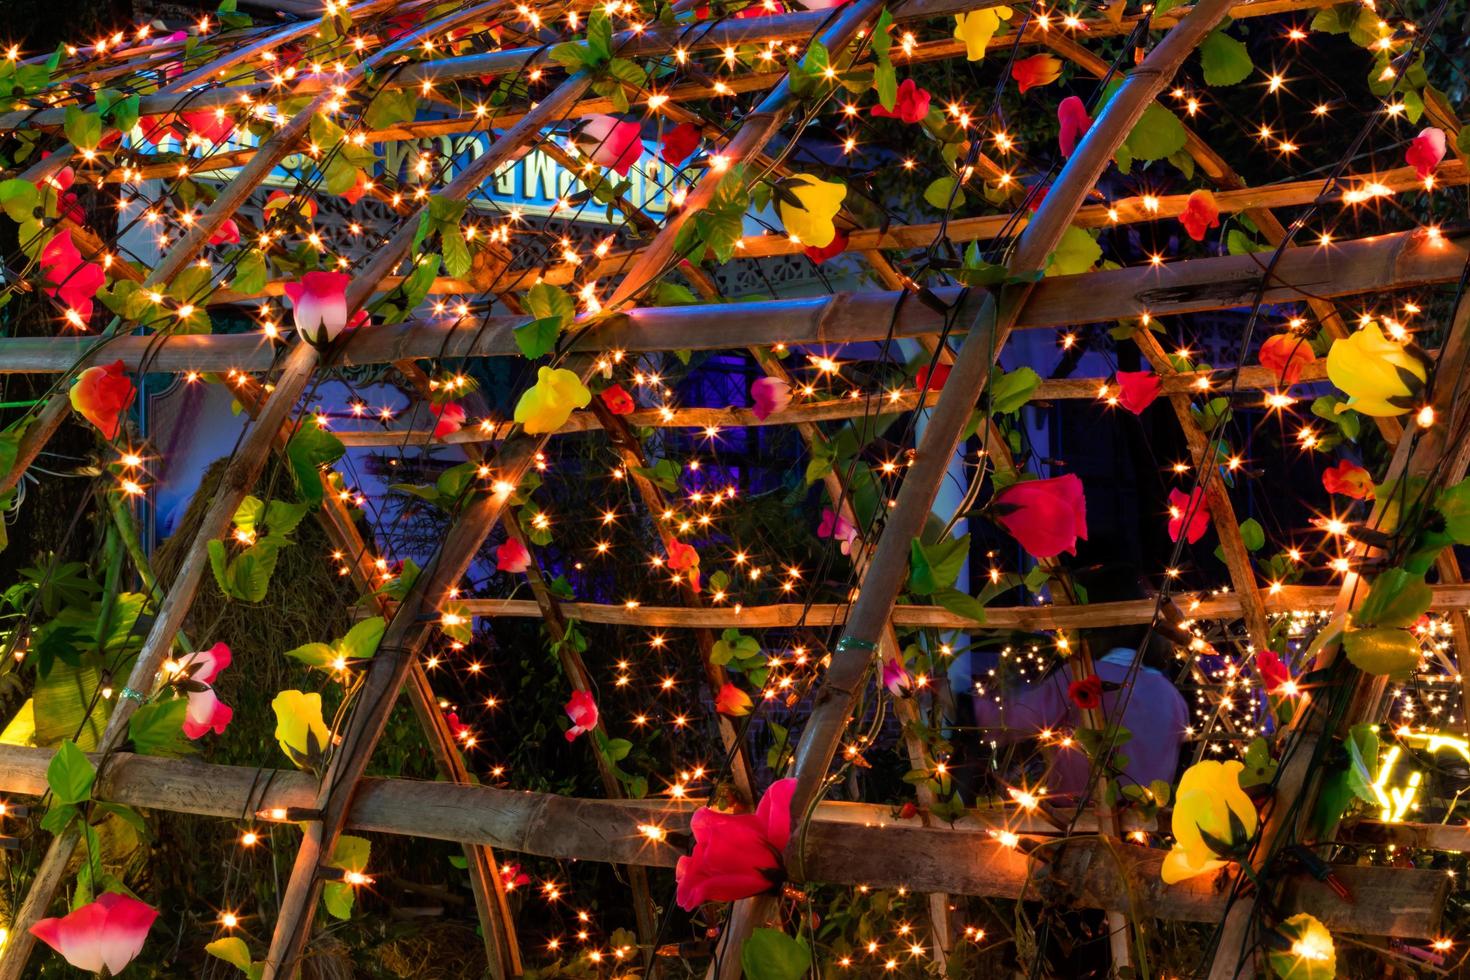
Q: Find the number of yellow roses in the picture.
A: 6